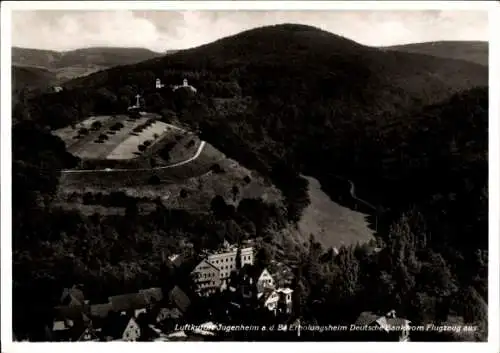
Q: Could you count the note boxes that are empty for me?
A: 0